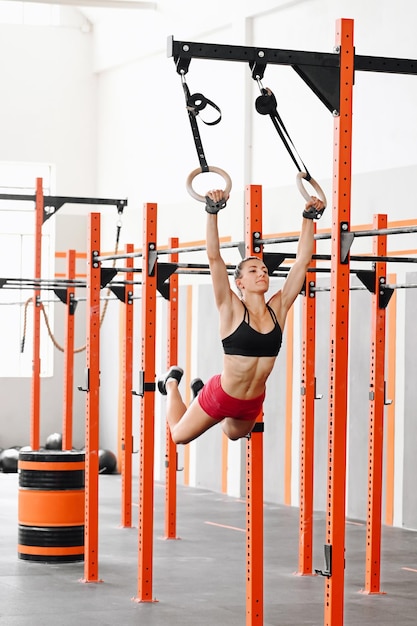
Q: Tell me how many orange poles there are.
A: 10